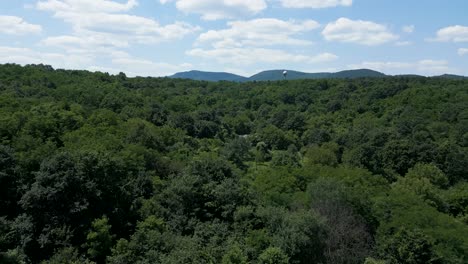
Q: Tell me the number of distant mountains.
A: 3